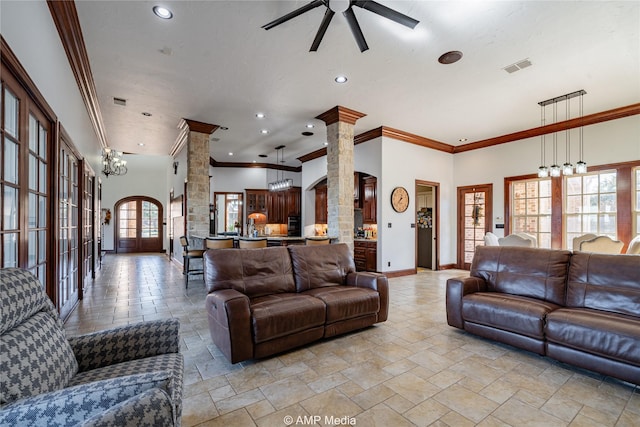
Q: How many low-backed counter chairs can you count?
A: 4